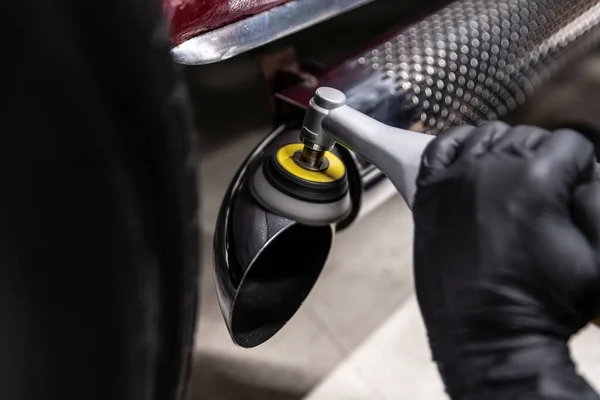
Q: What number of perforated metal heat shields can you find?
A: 1